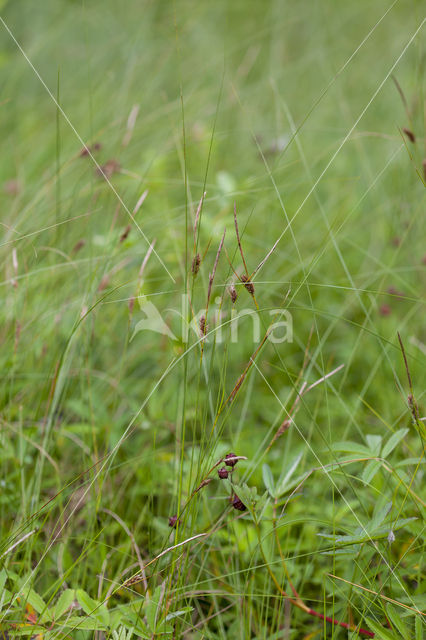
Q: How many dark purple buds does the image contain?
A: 4